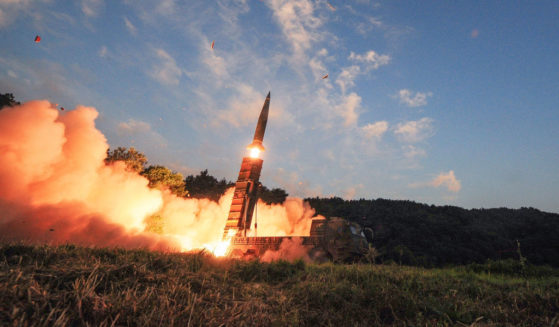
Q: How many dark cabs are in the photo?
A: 1